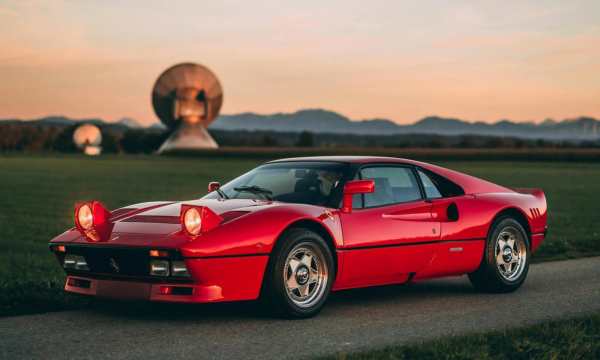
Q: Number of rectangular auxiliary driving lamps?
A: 4